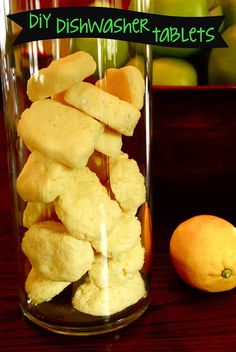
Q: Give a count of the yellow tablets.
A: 14